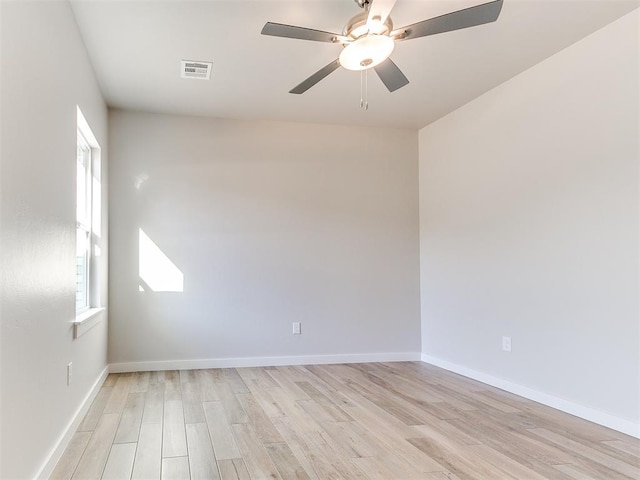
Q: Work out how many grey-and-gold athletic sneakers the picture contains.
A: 0